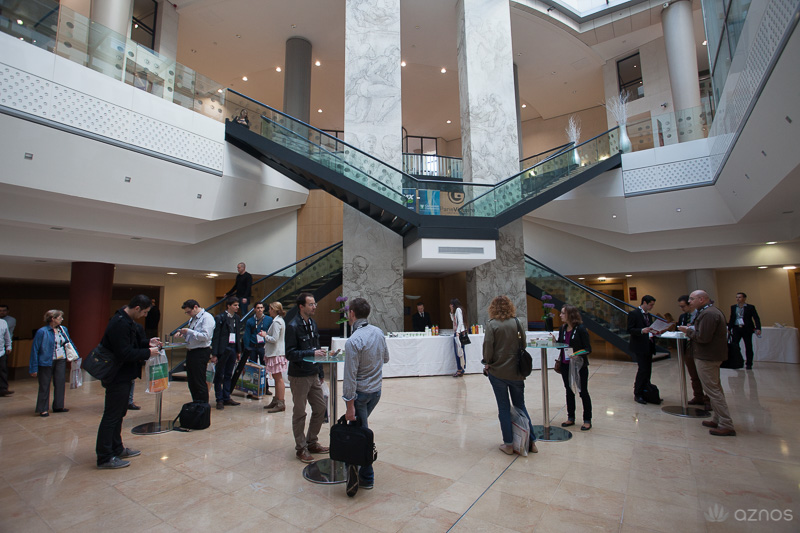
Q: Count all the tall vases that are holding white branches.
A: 2